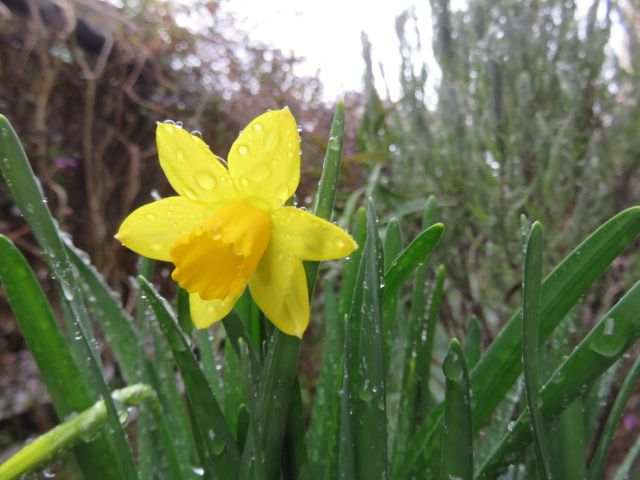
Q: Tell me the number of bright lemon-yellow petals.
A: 6